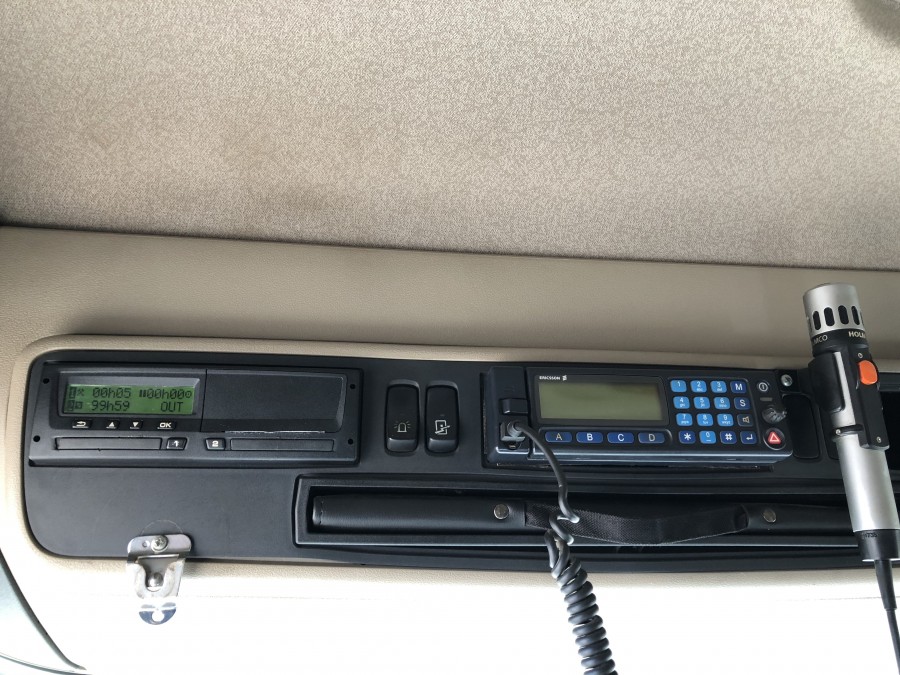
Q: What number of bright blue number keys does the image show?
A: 10